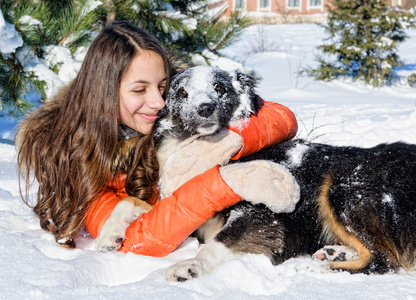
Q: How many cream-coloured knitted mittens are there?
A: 2